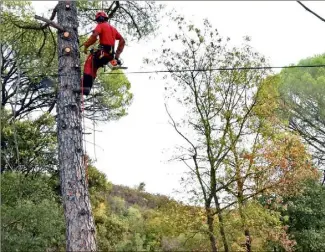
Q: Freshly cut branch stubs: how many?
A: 3